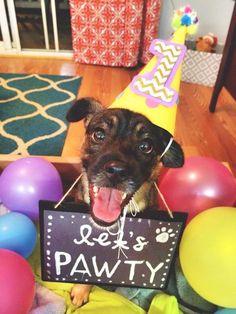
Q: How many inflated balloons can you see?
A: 5